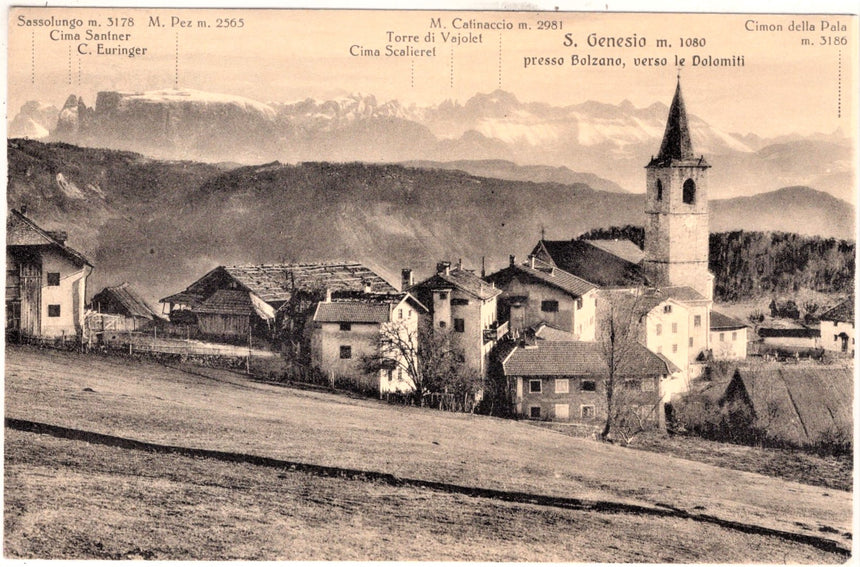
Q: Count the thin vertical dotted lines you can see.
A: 8